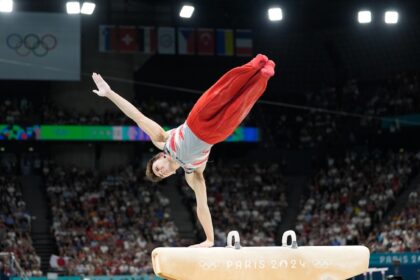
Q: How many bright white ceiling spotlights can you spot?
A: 7